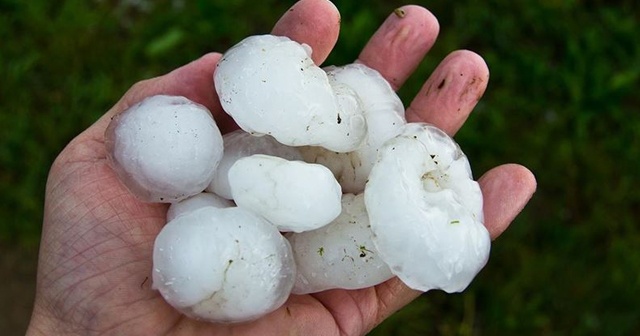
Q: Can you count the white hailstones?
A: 9